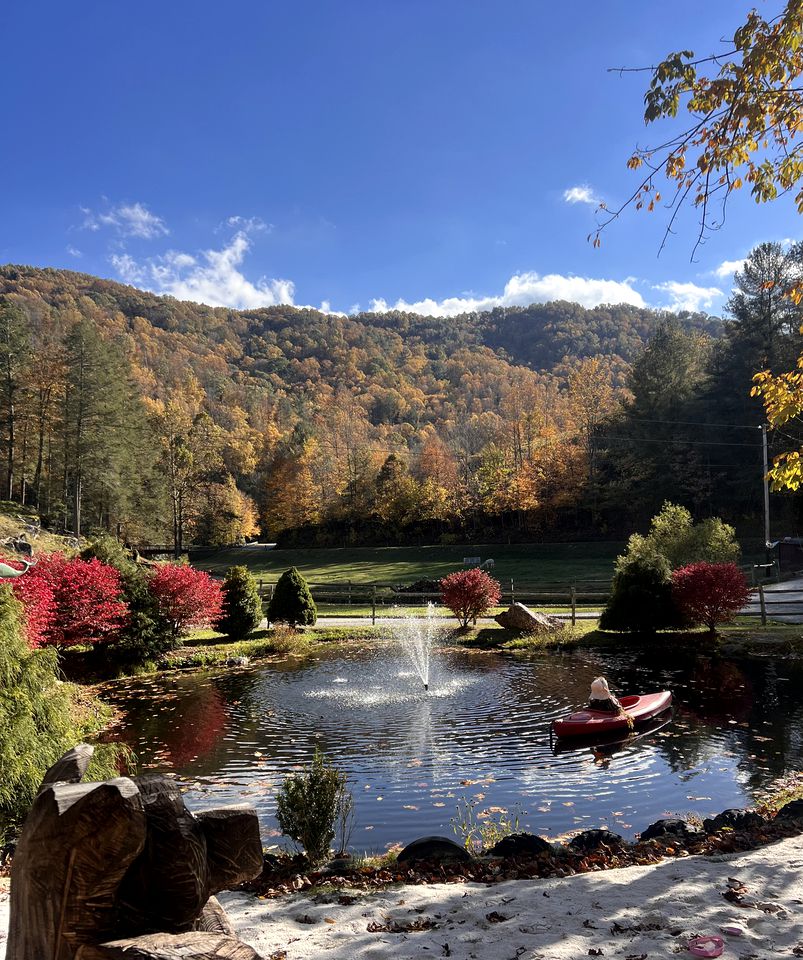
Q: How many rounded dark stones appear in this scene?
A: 6